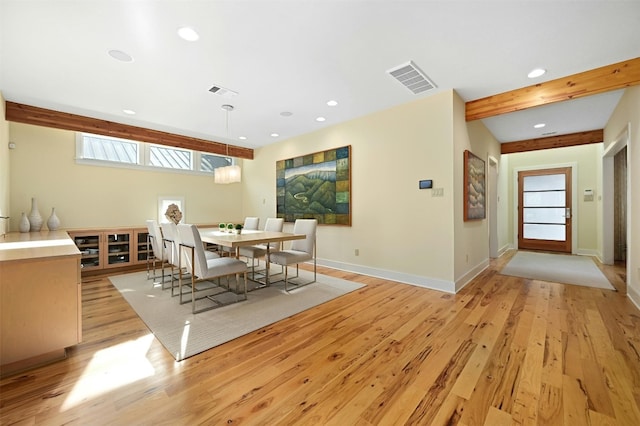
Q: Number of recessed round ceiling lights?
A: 8